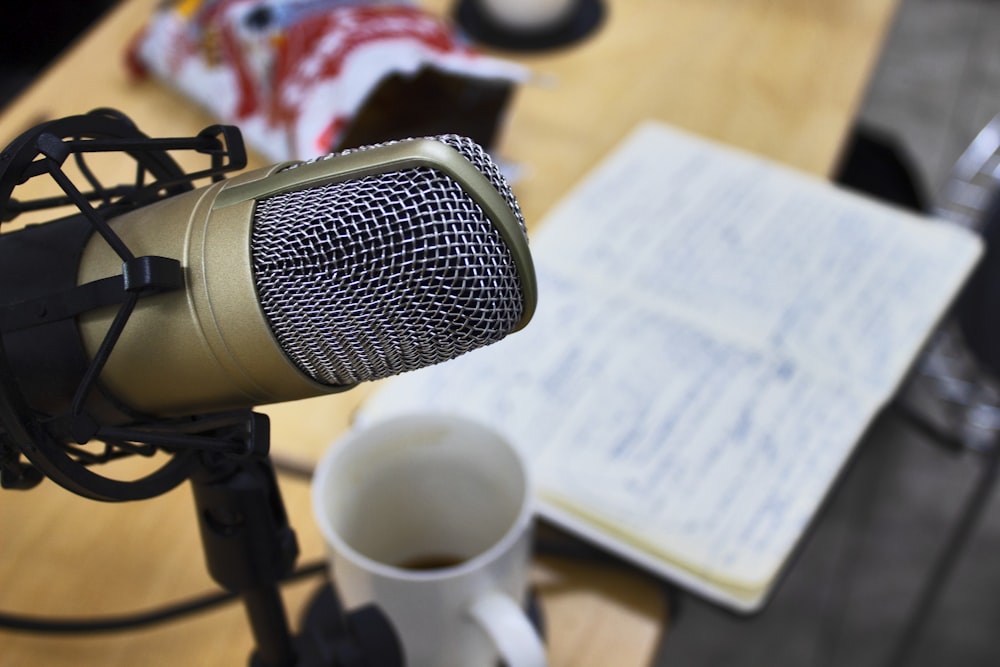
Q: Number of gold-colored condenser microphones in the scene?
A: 1